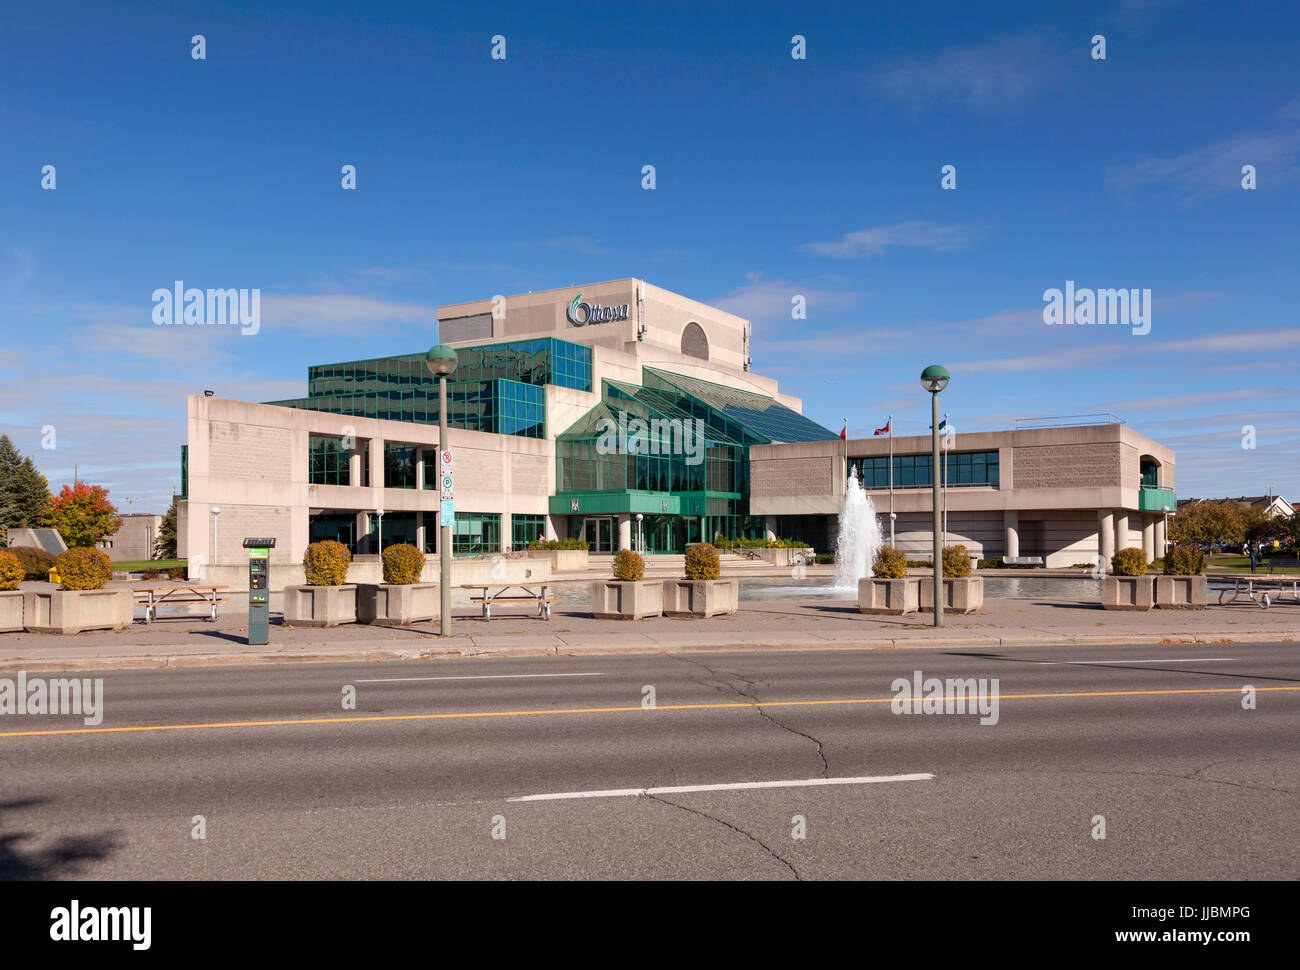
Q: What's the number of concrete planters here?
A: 10